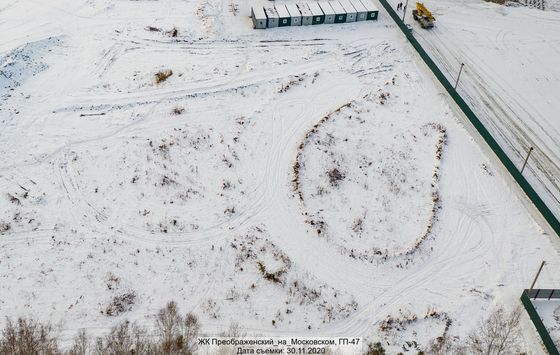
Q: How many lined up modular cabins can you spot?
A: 11